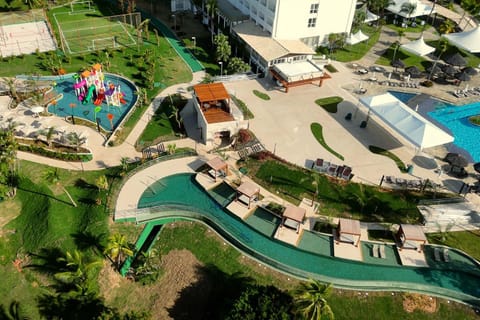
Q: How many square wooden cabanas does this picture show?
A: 5